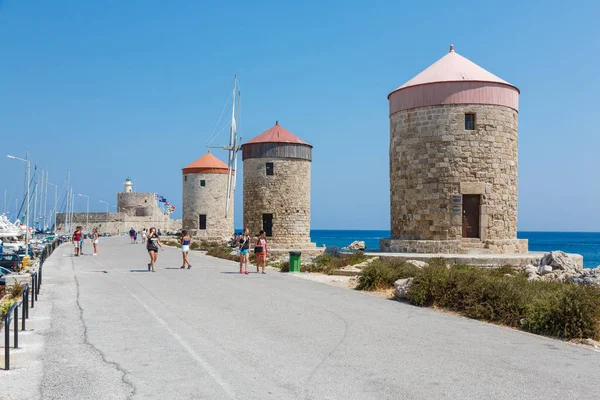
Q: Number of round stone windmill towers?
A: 3